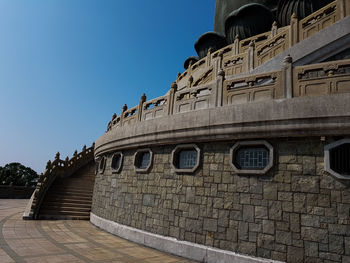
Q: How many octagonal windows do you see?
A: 6